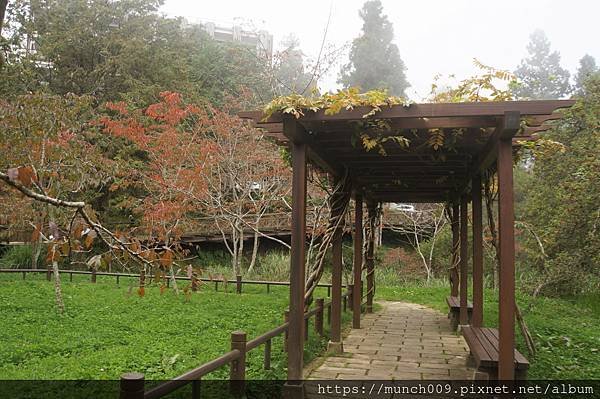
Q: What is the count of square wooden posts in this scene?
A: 8